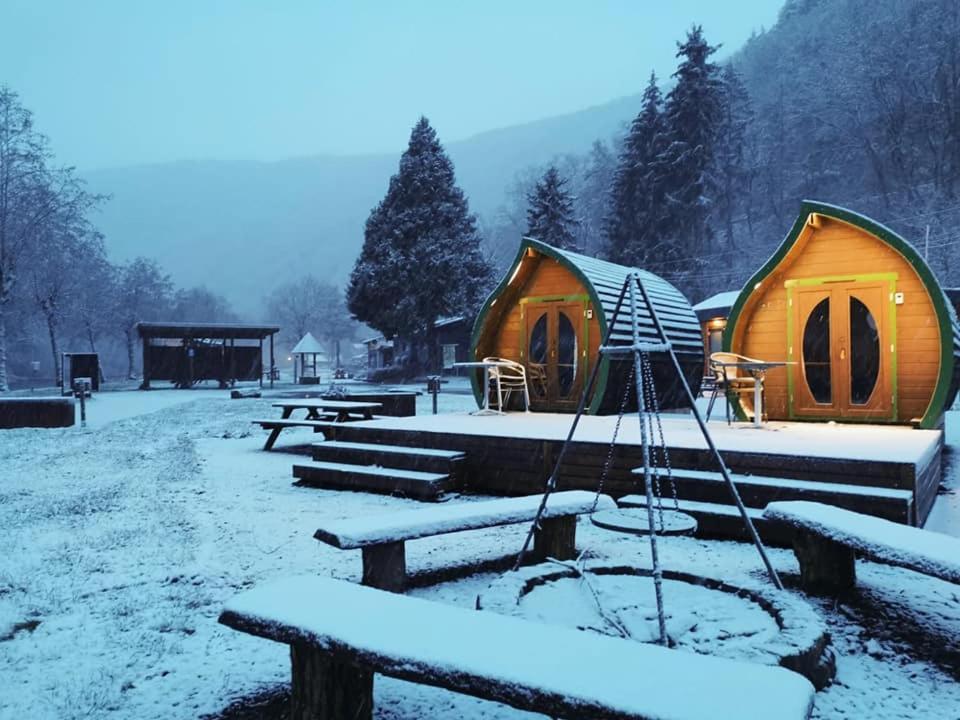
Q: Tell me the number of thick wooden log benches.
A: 3